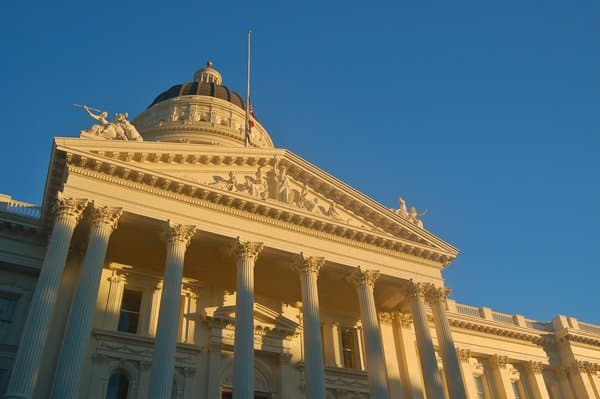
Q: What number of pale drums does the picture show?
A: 1